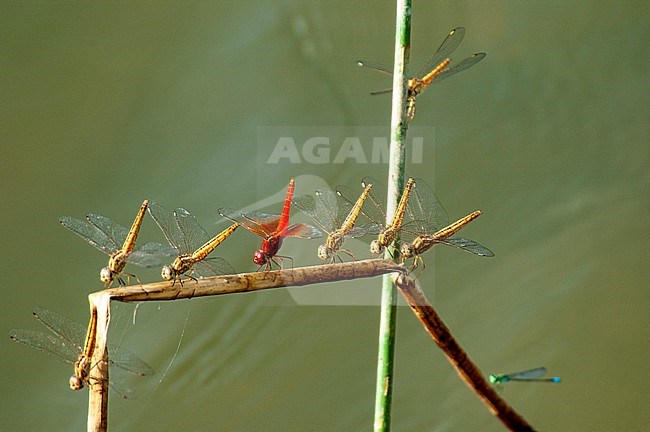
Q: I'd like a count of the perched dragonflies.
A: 8